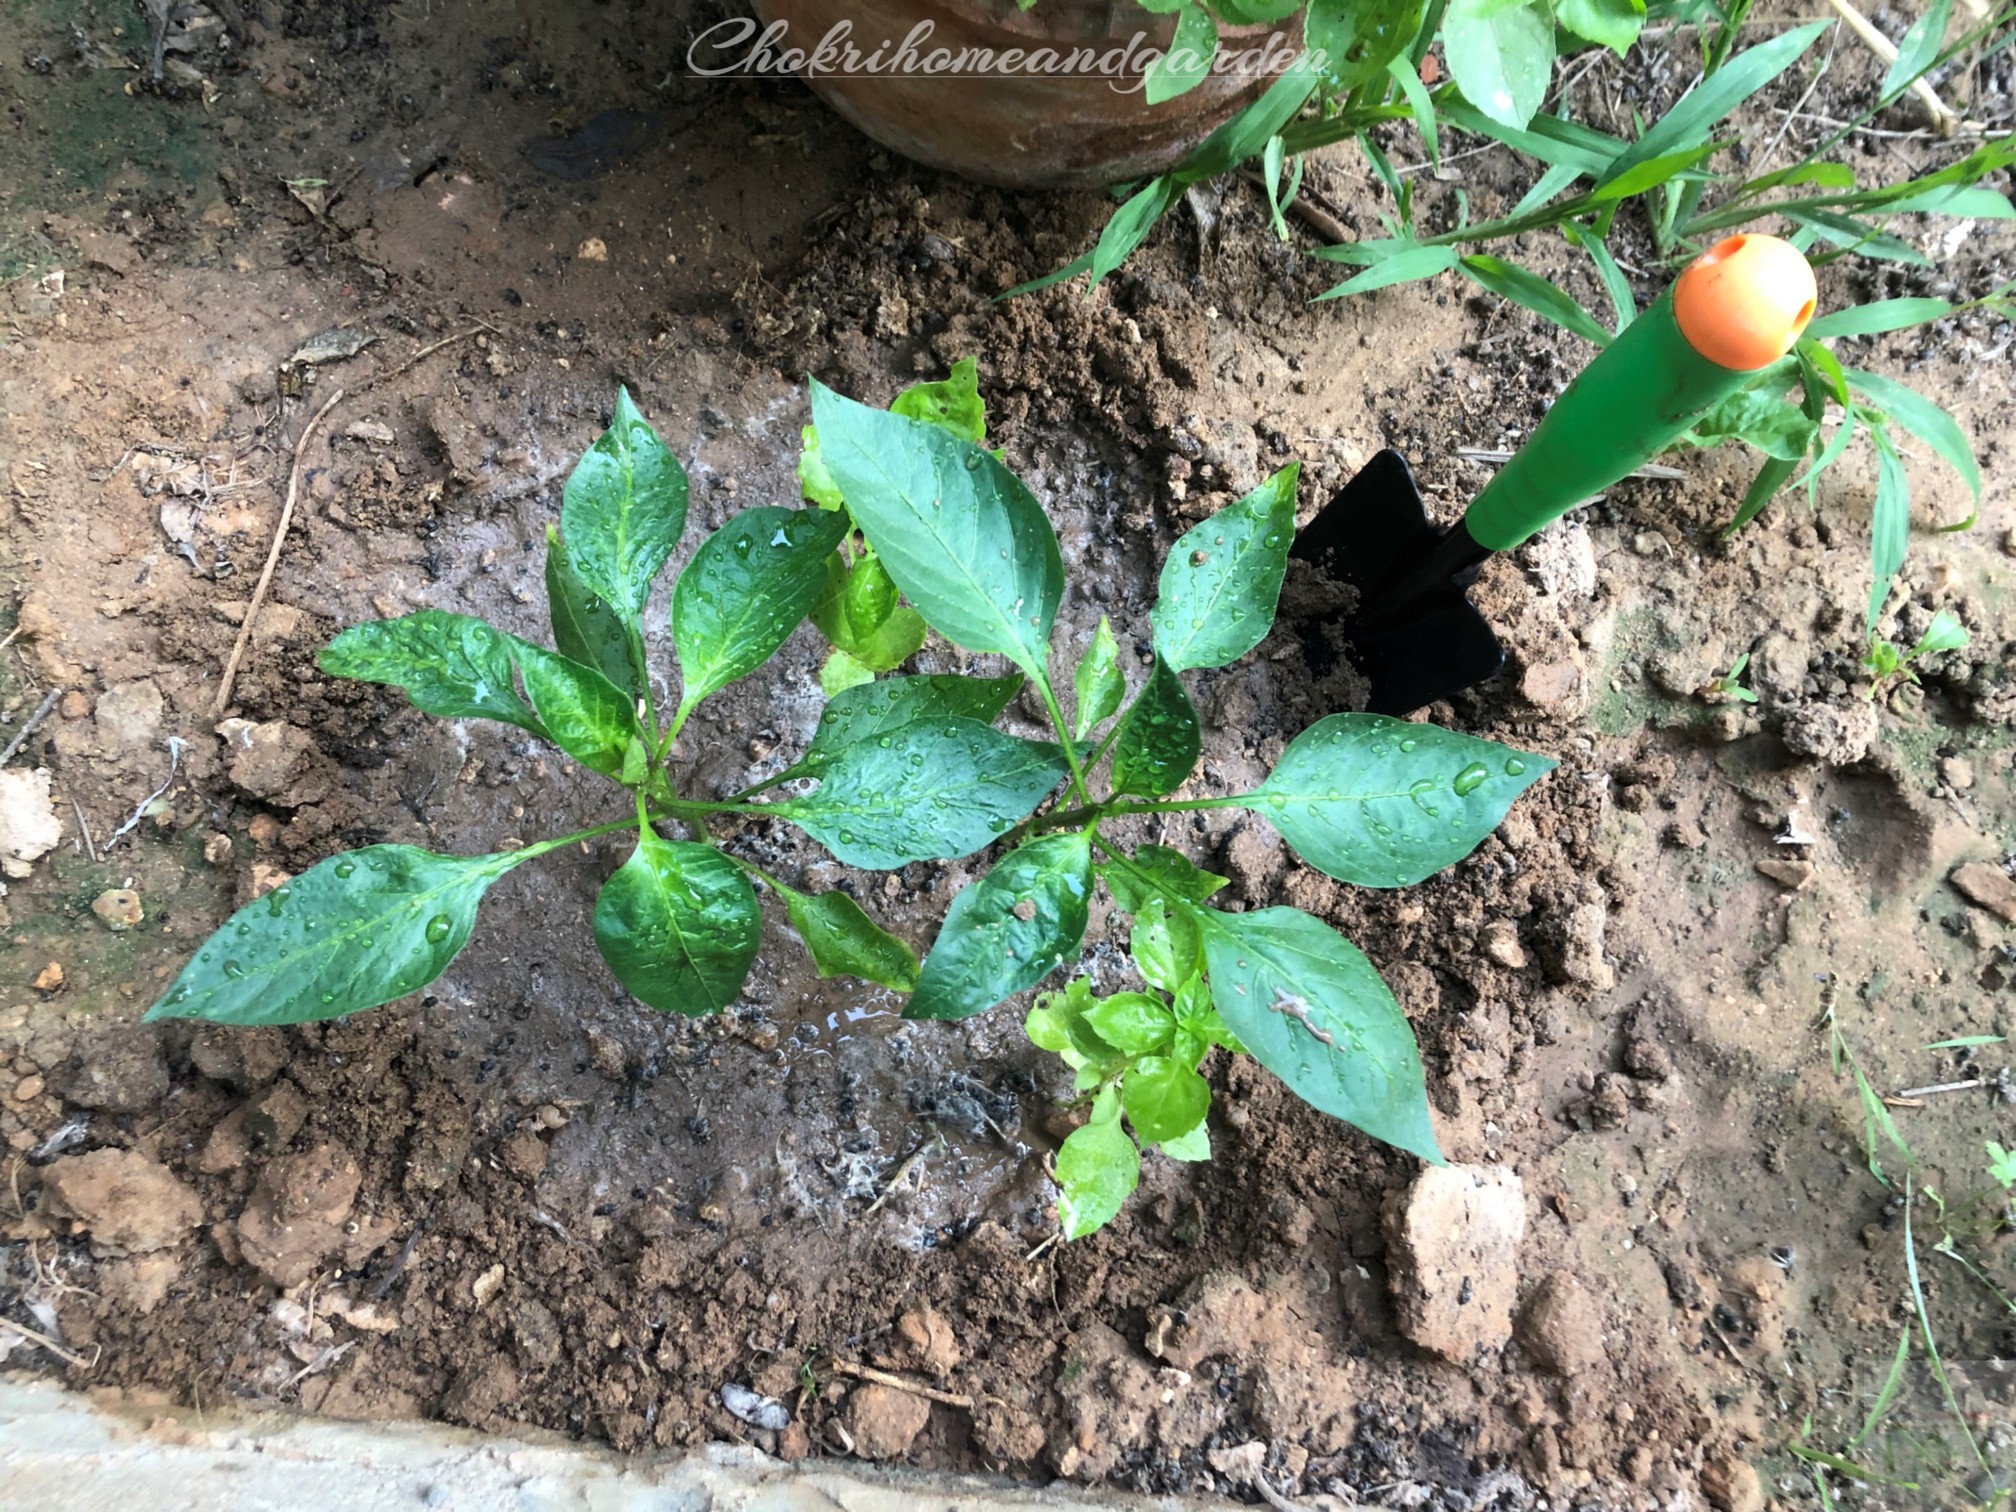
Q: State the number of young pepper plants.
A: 2